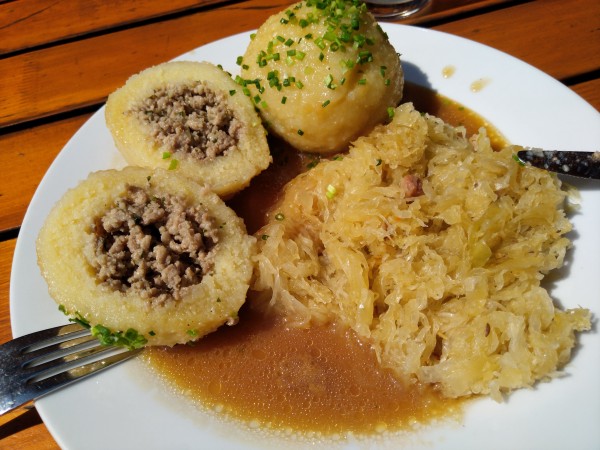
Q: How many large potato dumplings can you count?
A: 2